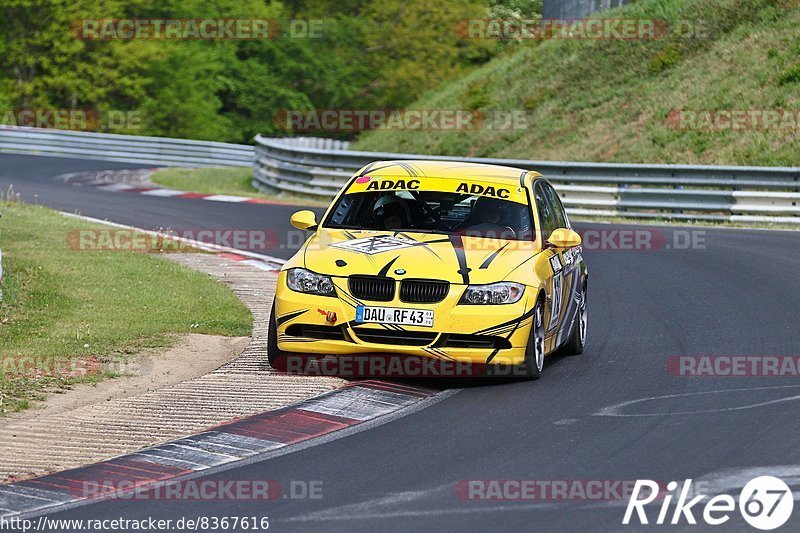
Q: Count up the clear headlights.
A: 2